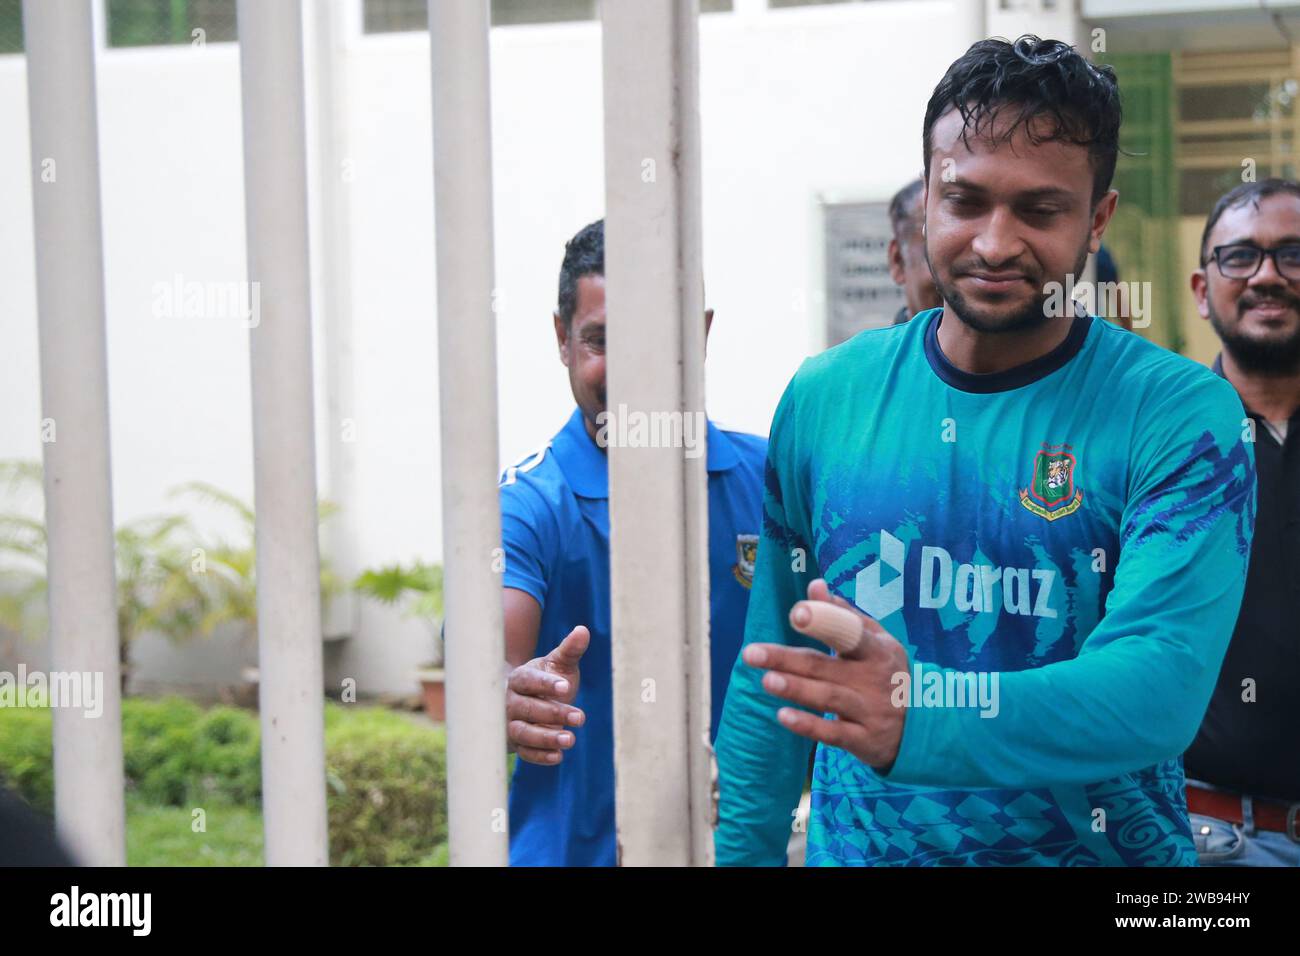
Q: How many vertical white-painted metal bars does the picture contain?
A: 4